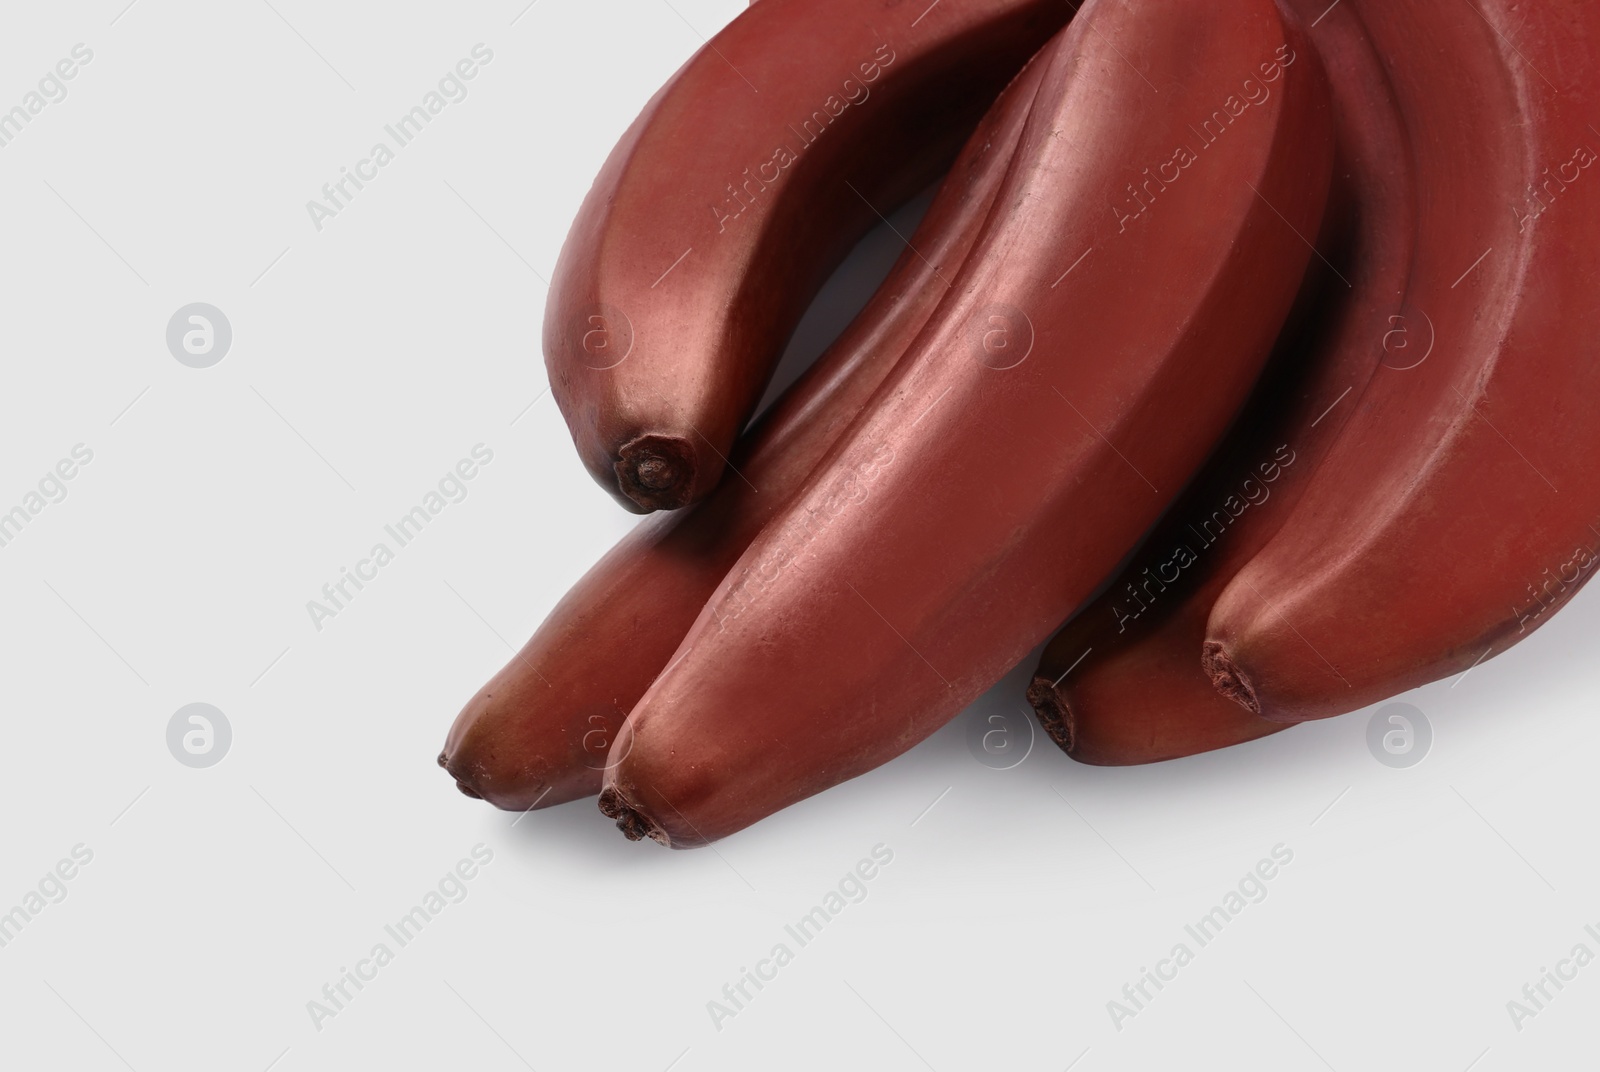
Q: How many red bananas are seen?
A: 5